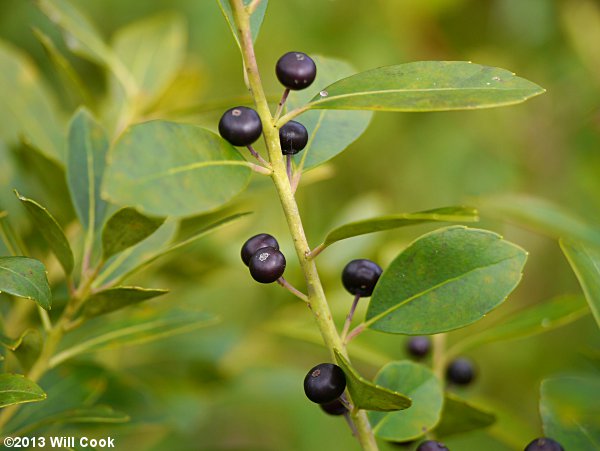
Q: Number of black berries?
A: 12